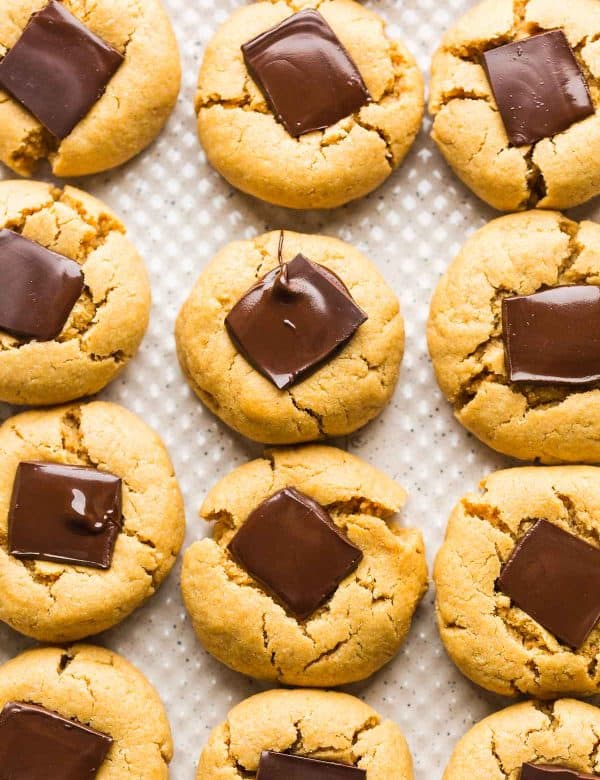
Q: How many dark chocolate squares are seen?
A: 12